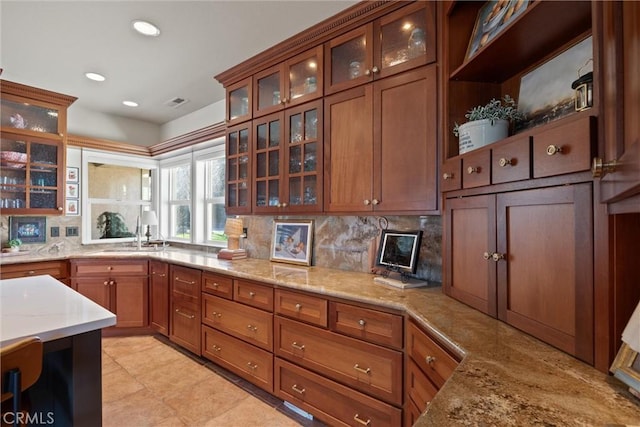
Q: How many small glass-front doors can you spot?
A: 6